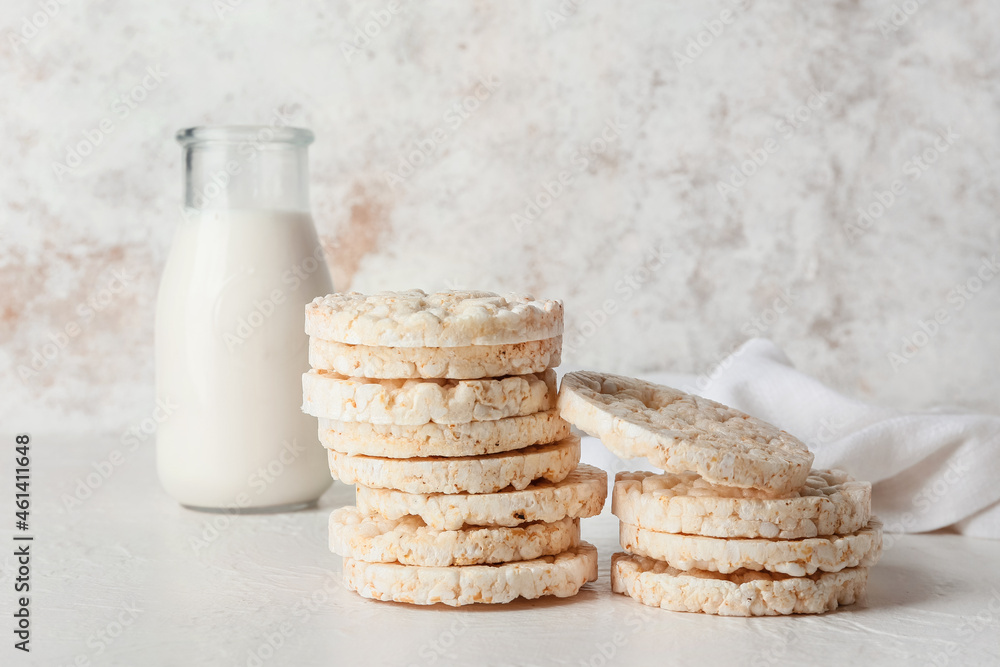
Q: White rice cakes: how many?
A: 12